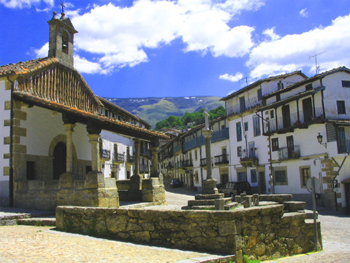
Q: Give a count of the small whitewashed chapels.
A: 1